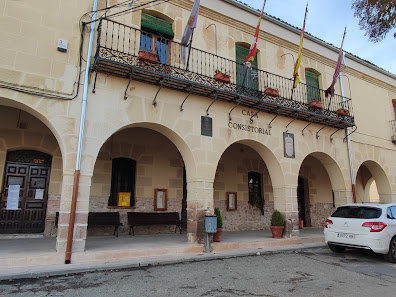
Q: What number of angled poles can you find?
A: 4